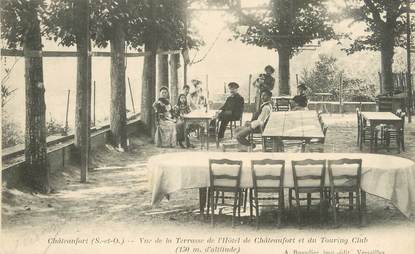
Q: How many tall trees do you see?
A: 8